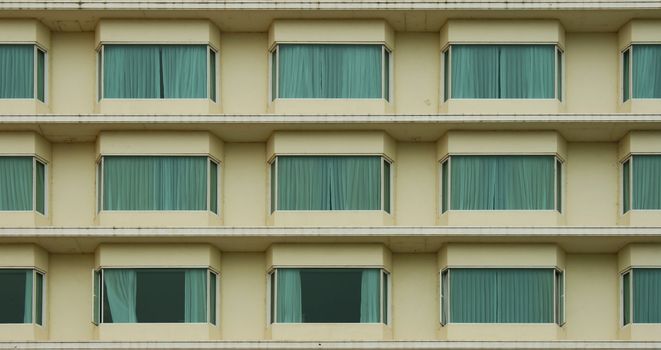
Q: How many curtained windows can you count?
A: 15